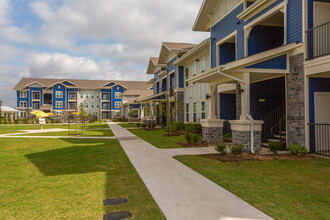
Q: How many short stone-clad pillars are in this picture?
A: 2